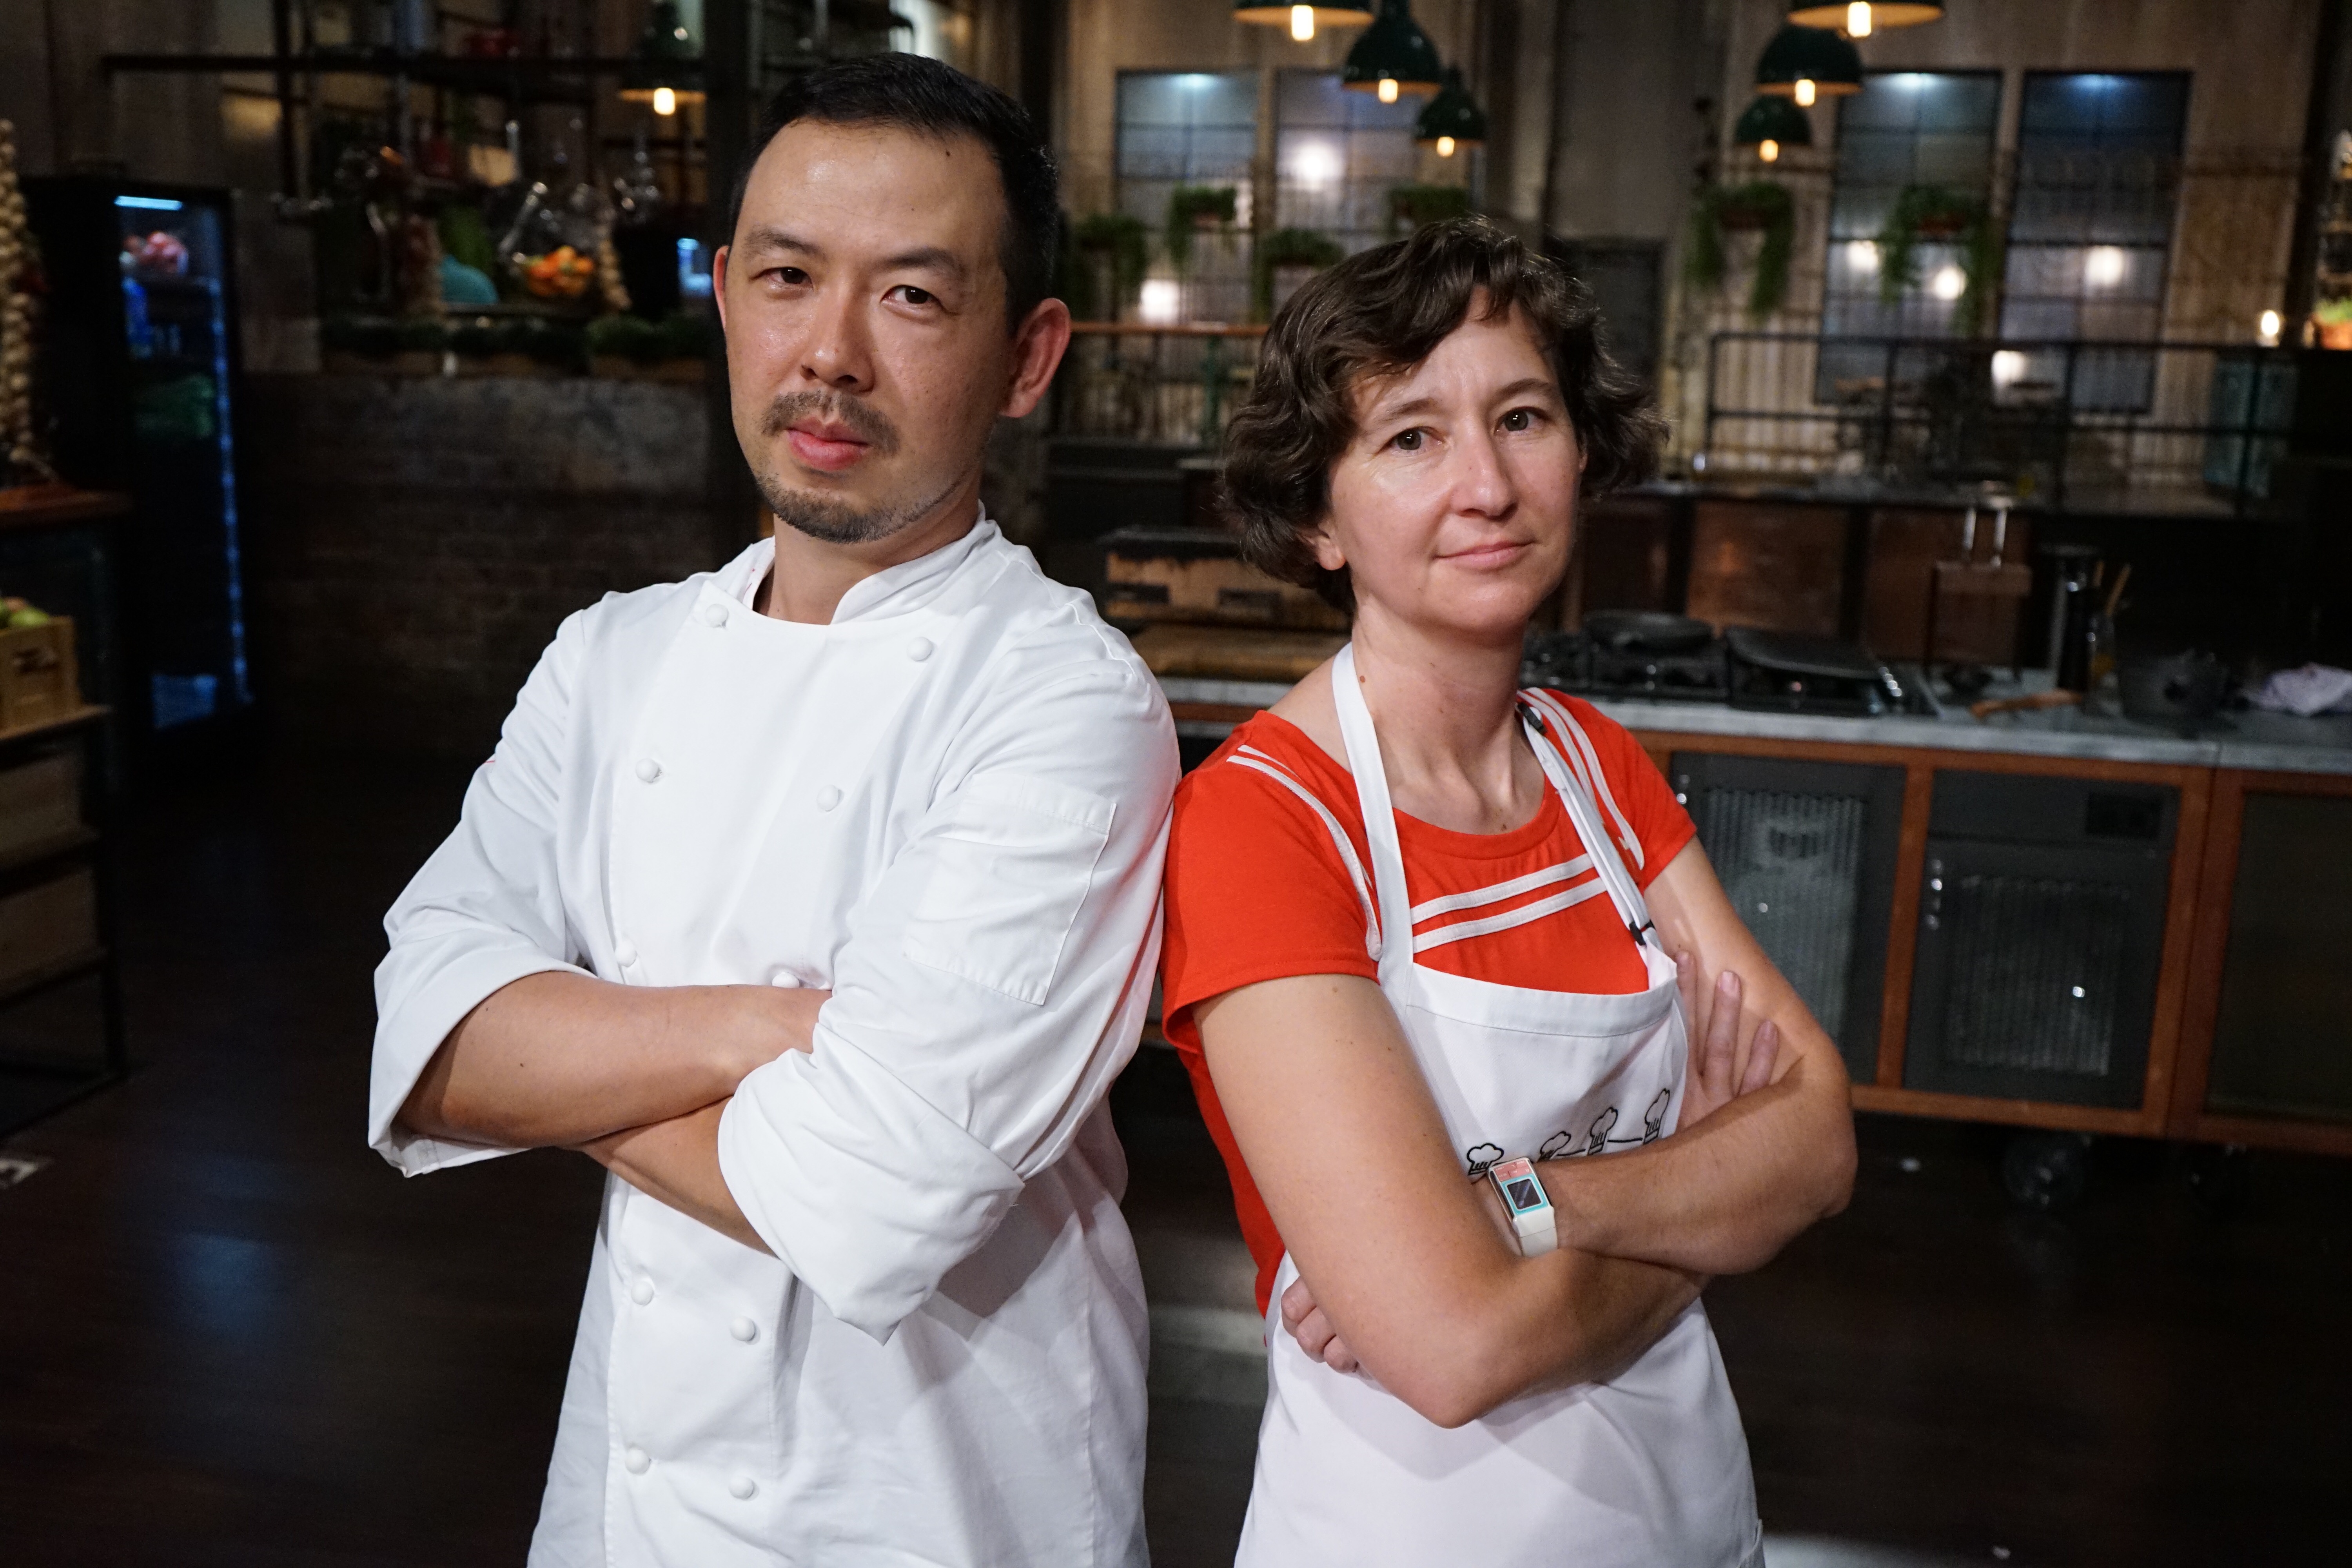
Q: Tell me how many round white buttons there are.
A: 10